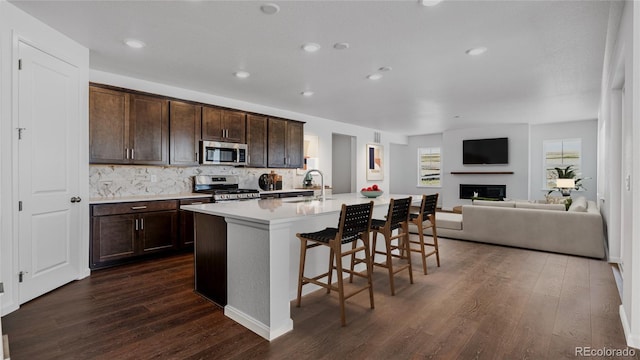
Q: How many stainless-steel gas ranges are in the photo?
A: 1